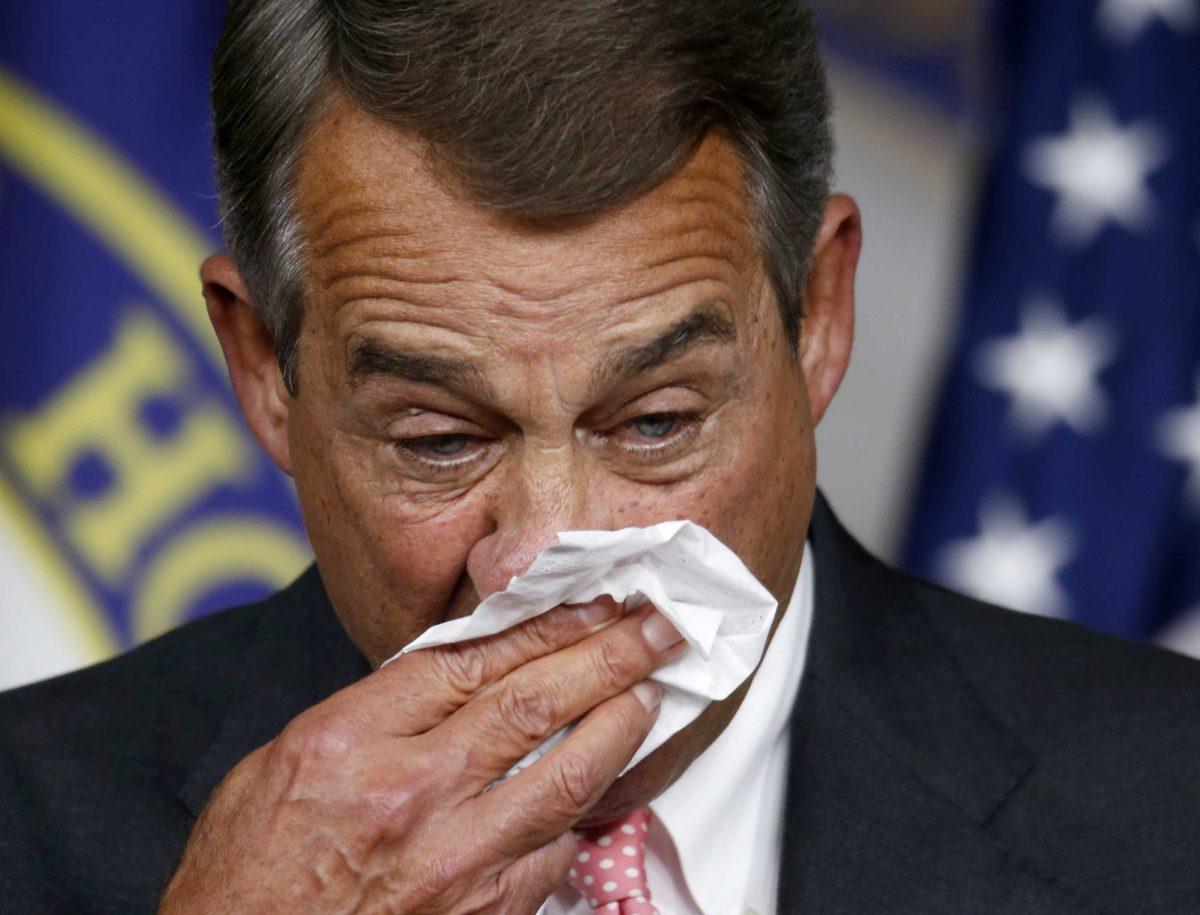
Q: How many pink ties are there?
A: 1